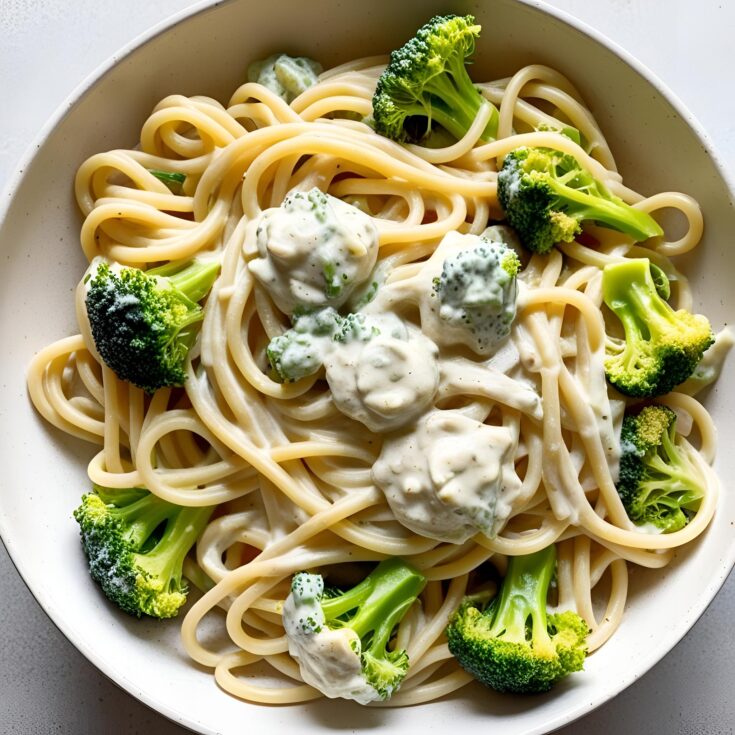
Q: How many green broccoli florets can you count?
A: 8